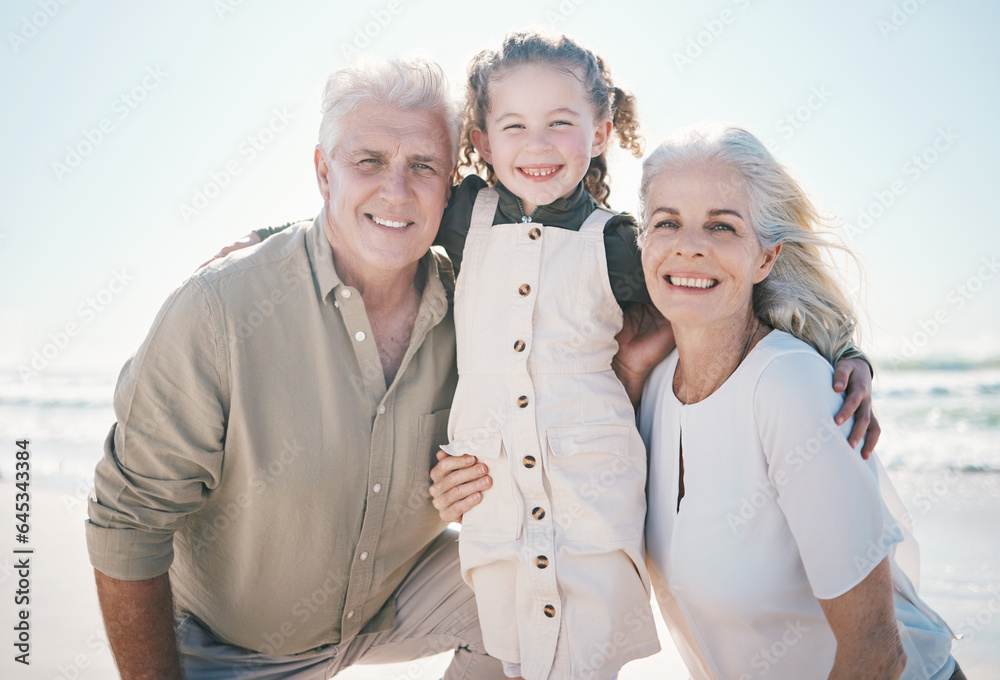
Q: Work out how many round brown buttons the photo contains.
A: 8